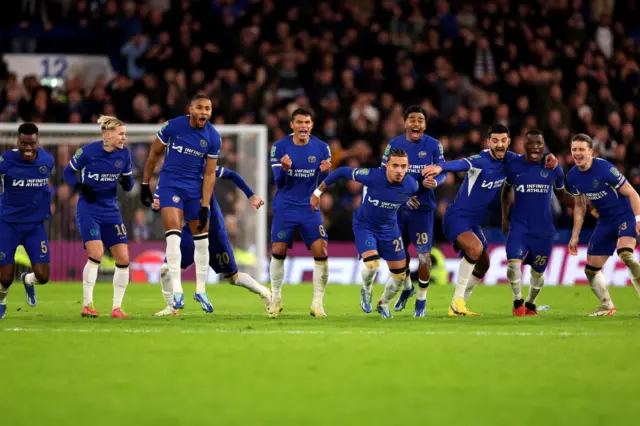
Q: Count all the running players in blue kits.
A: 10